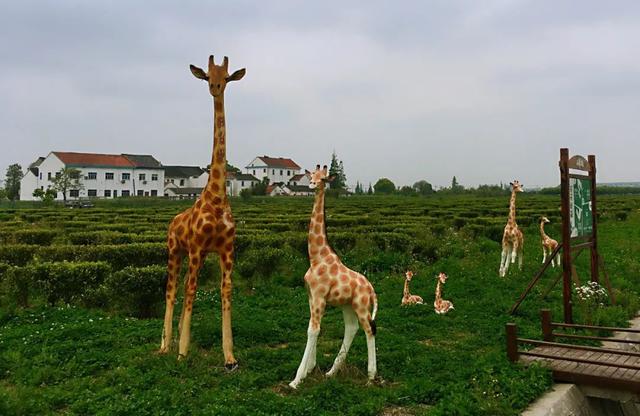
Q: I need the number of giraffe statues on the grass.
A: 6